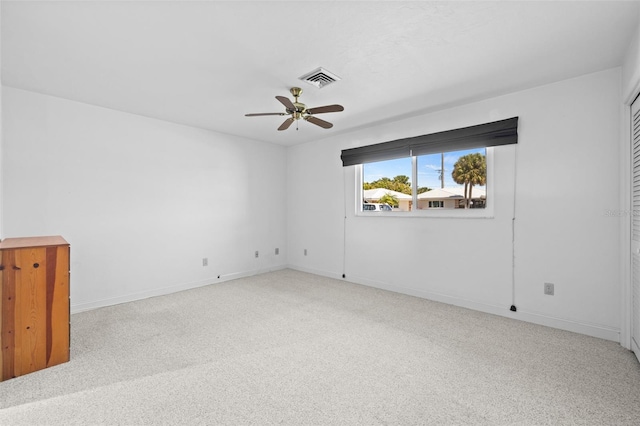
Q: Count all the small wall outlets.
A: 5